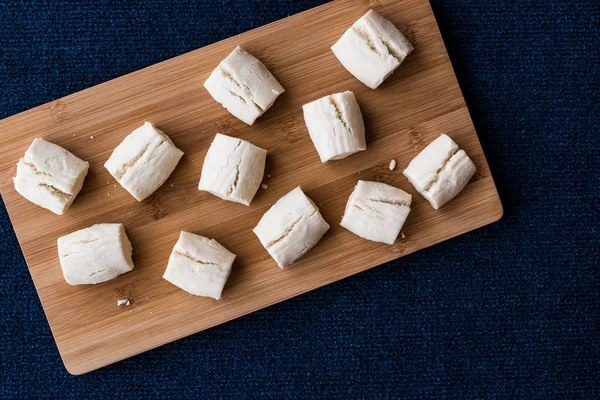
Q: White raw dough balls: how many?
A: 11